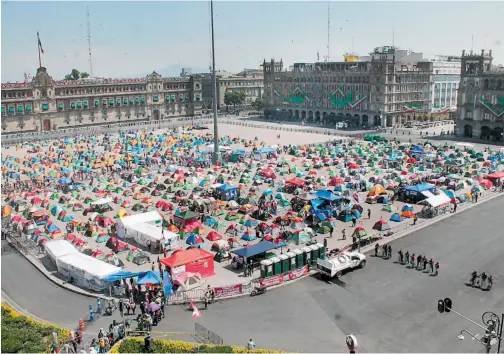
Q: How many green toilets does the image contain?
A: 8